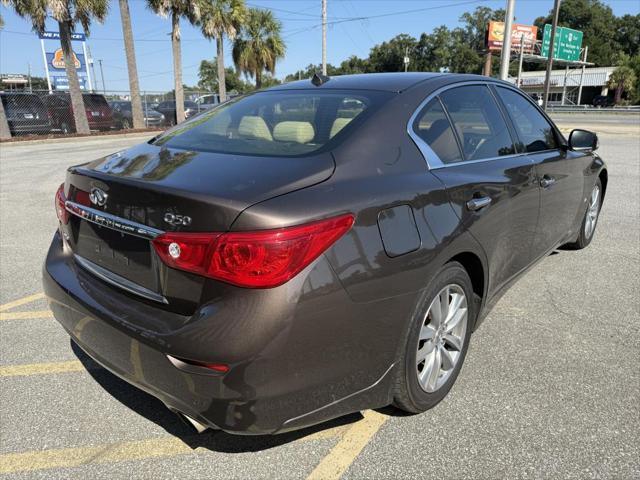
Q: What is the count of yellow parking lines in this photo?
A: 5